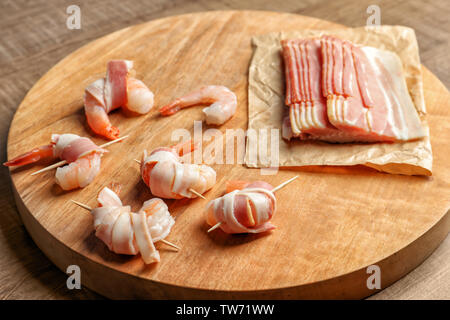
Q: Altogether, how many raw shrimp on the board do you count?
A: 6